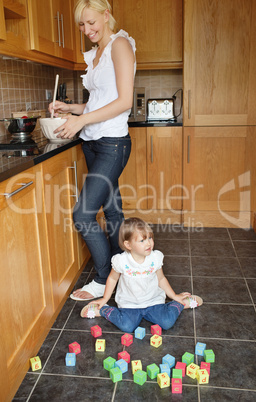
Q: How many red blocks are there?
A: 8